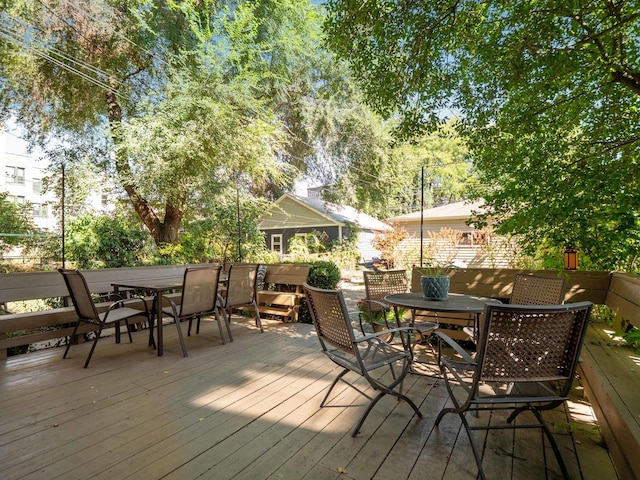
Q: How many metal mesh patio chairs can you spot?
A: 4